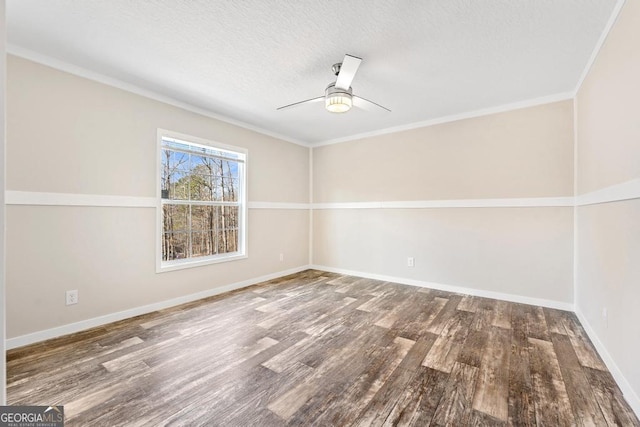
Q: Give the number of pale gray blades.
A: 3